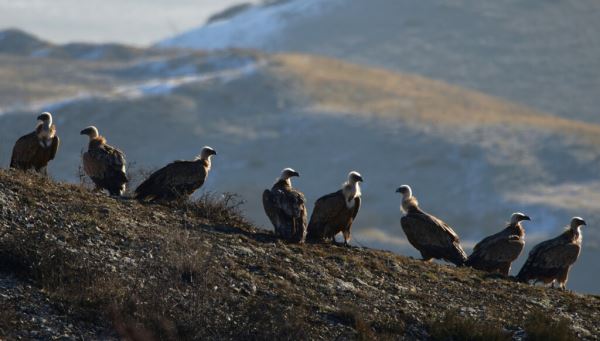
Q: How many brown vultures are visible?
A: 8